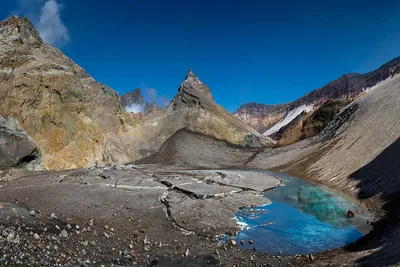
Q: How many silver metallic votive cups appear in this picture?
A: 0